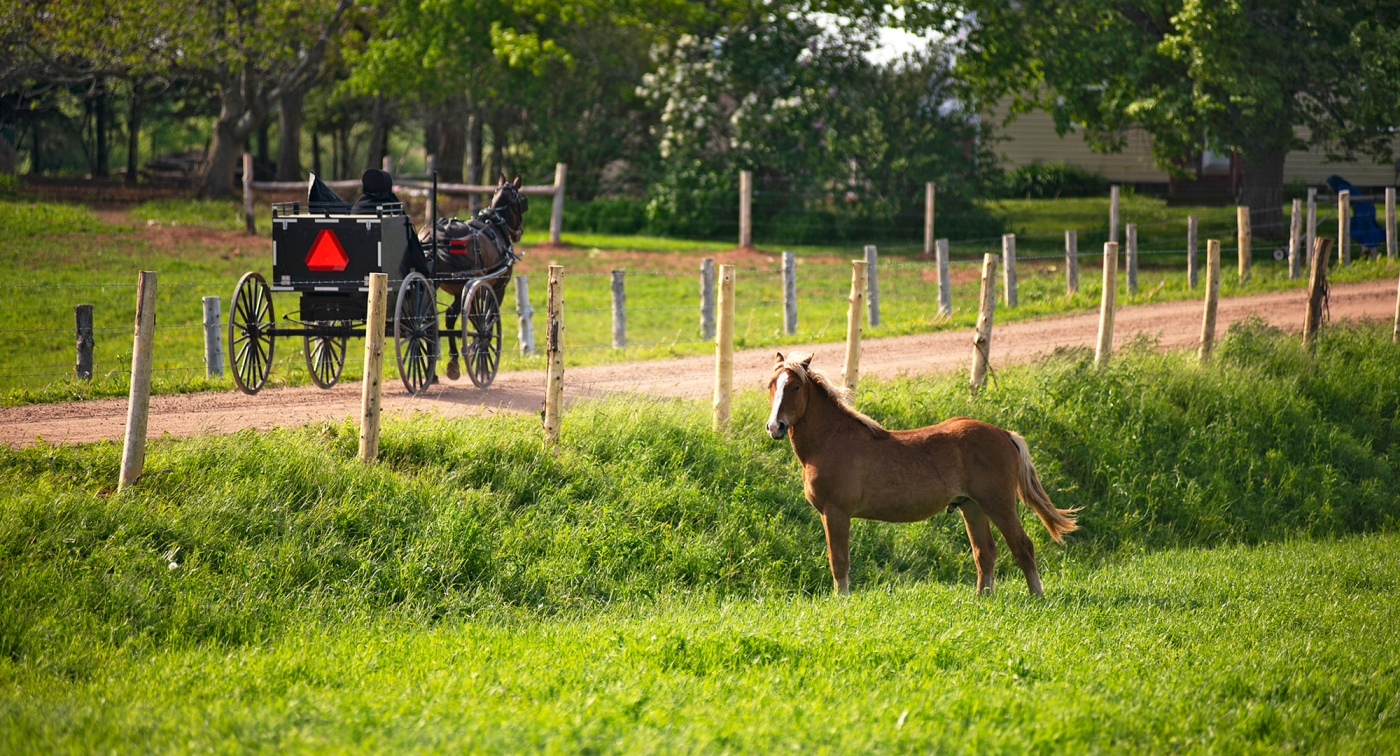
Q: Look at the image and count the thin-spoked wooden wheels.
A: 4